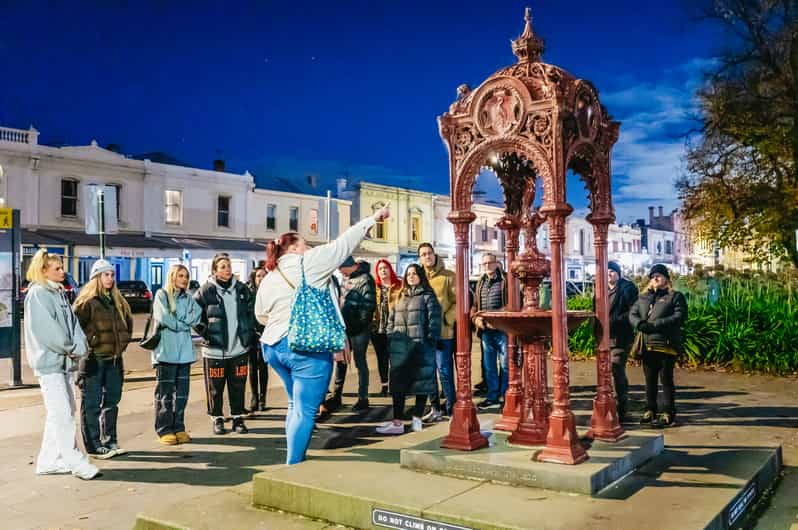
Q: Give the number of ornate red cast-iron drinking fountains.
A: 1